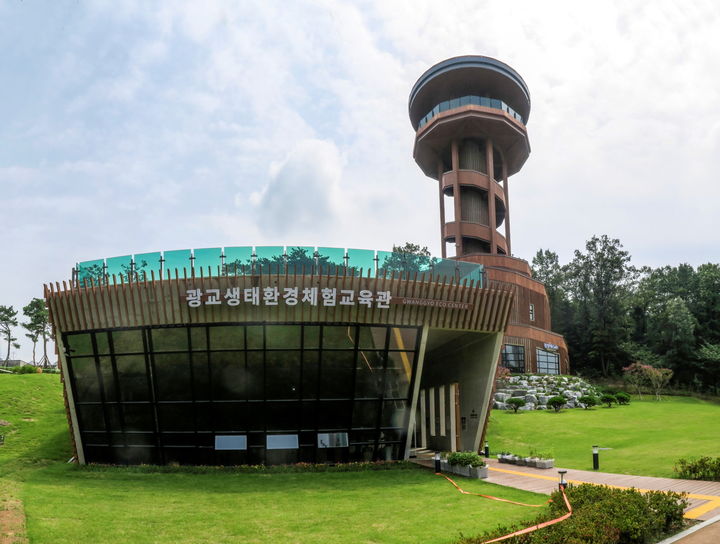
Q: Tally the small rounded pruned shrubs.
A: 5